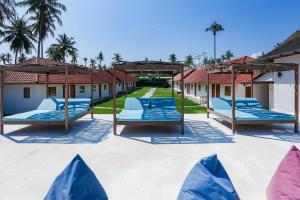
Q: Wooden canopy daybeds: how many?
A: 3